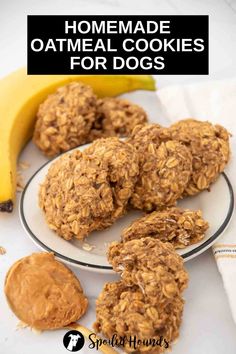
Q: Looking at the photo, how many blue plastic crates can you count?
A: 0